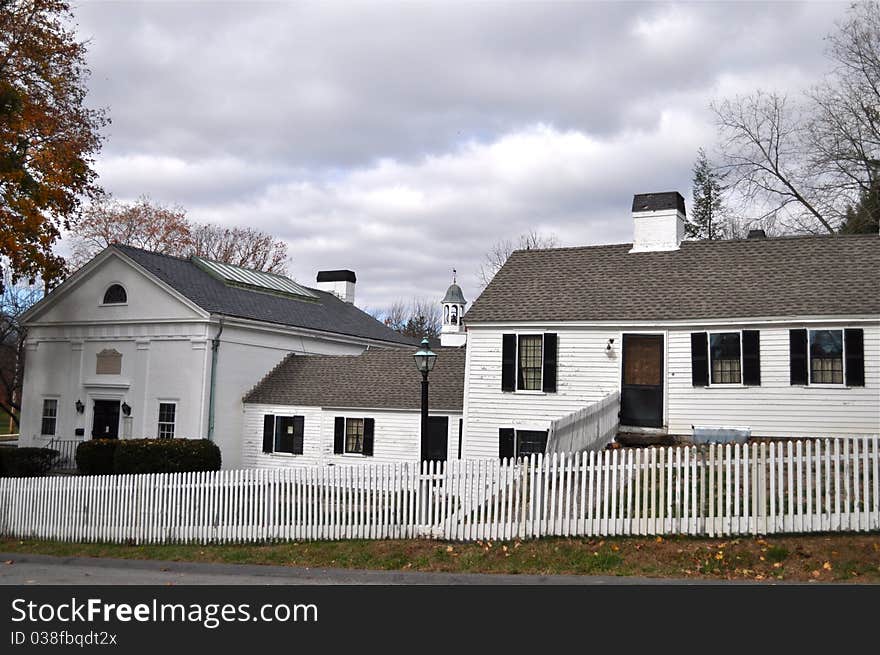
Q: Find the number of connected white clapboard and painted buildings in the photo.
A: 3